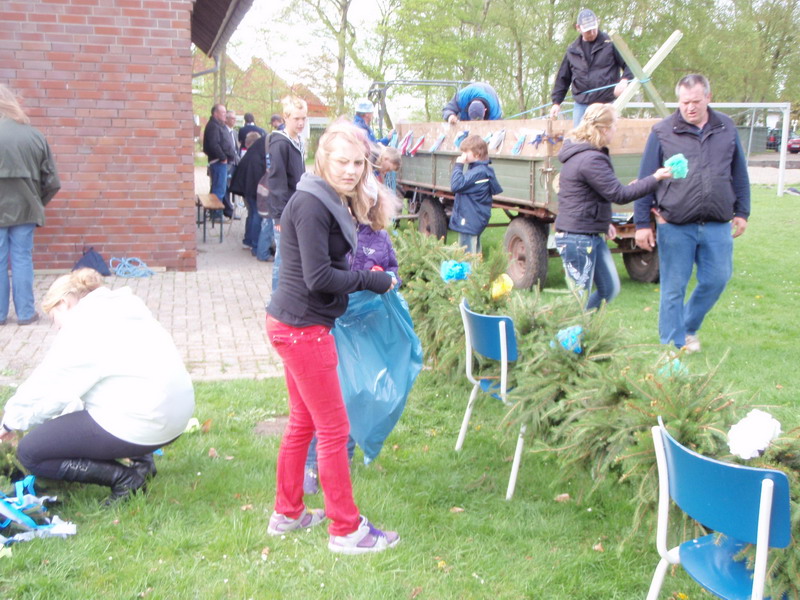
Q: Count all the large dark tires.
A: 3